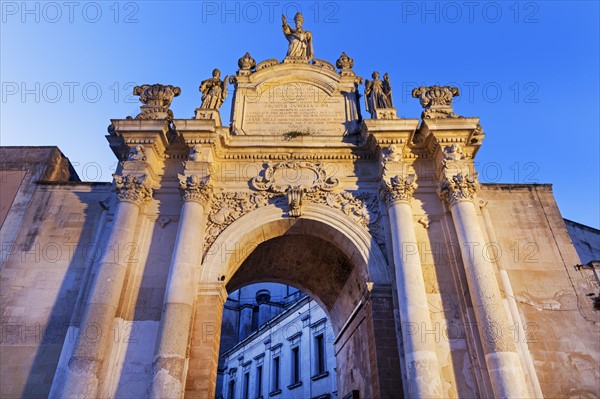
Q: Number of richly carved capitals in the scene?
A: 4